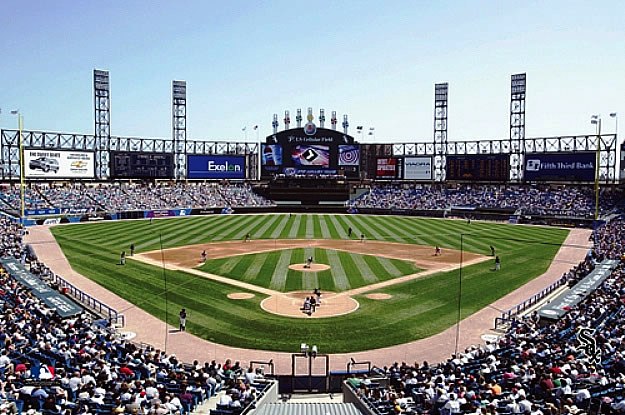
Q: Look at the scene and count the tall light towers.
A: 4